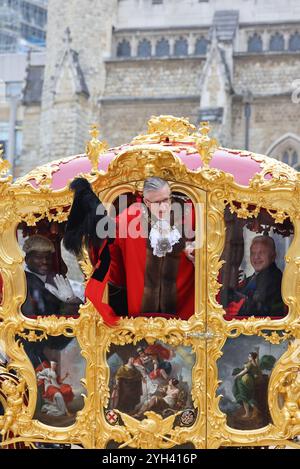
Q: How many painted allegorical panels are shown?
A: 3